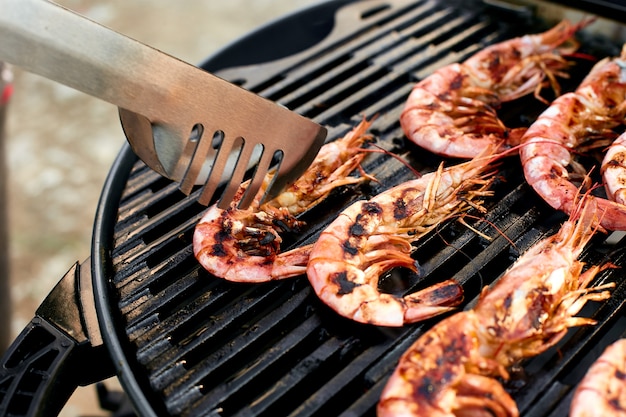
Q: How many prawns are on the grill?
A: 7